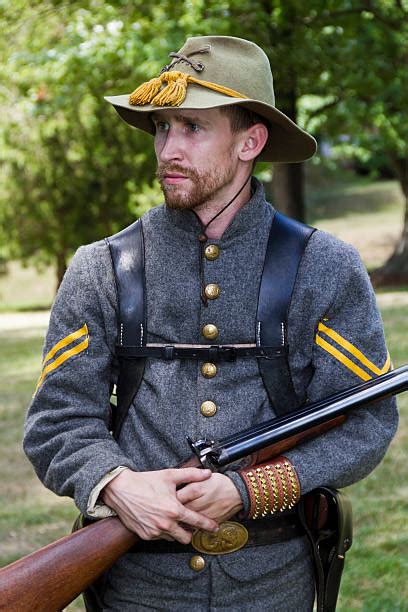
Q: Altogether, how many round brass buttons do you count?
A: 6